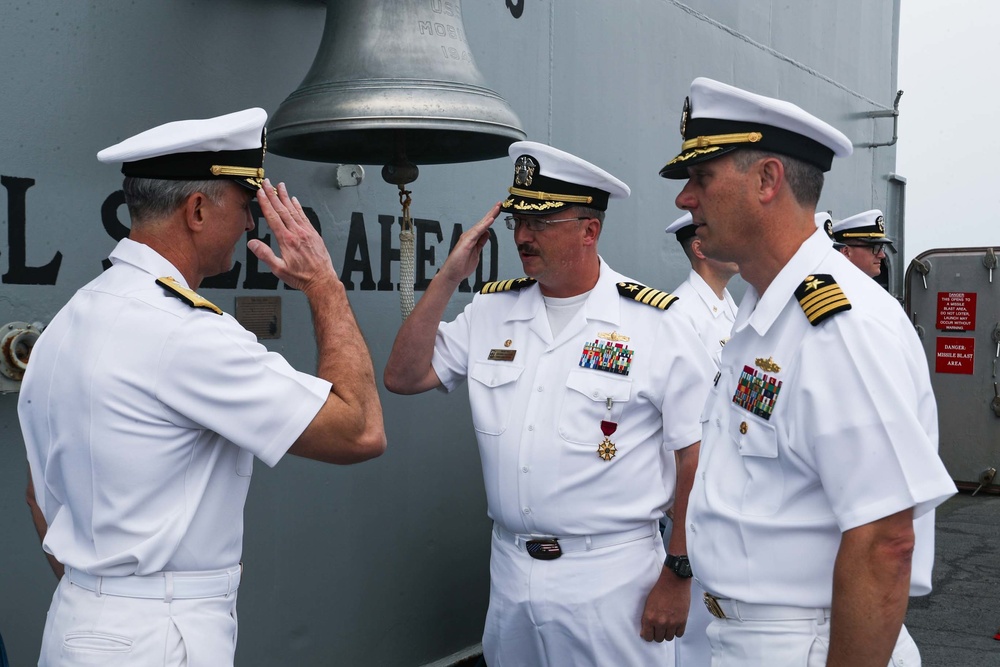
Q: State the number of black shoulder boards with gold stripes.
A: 3